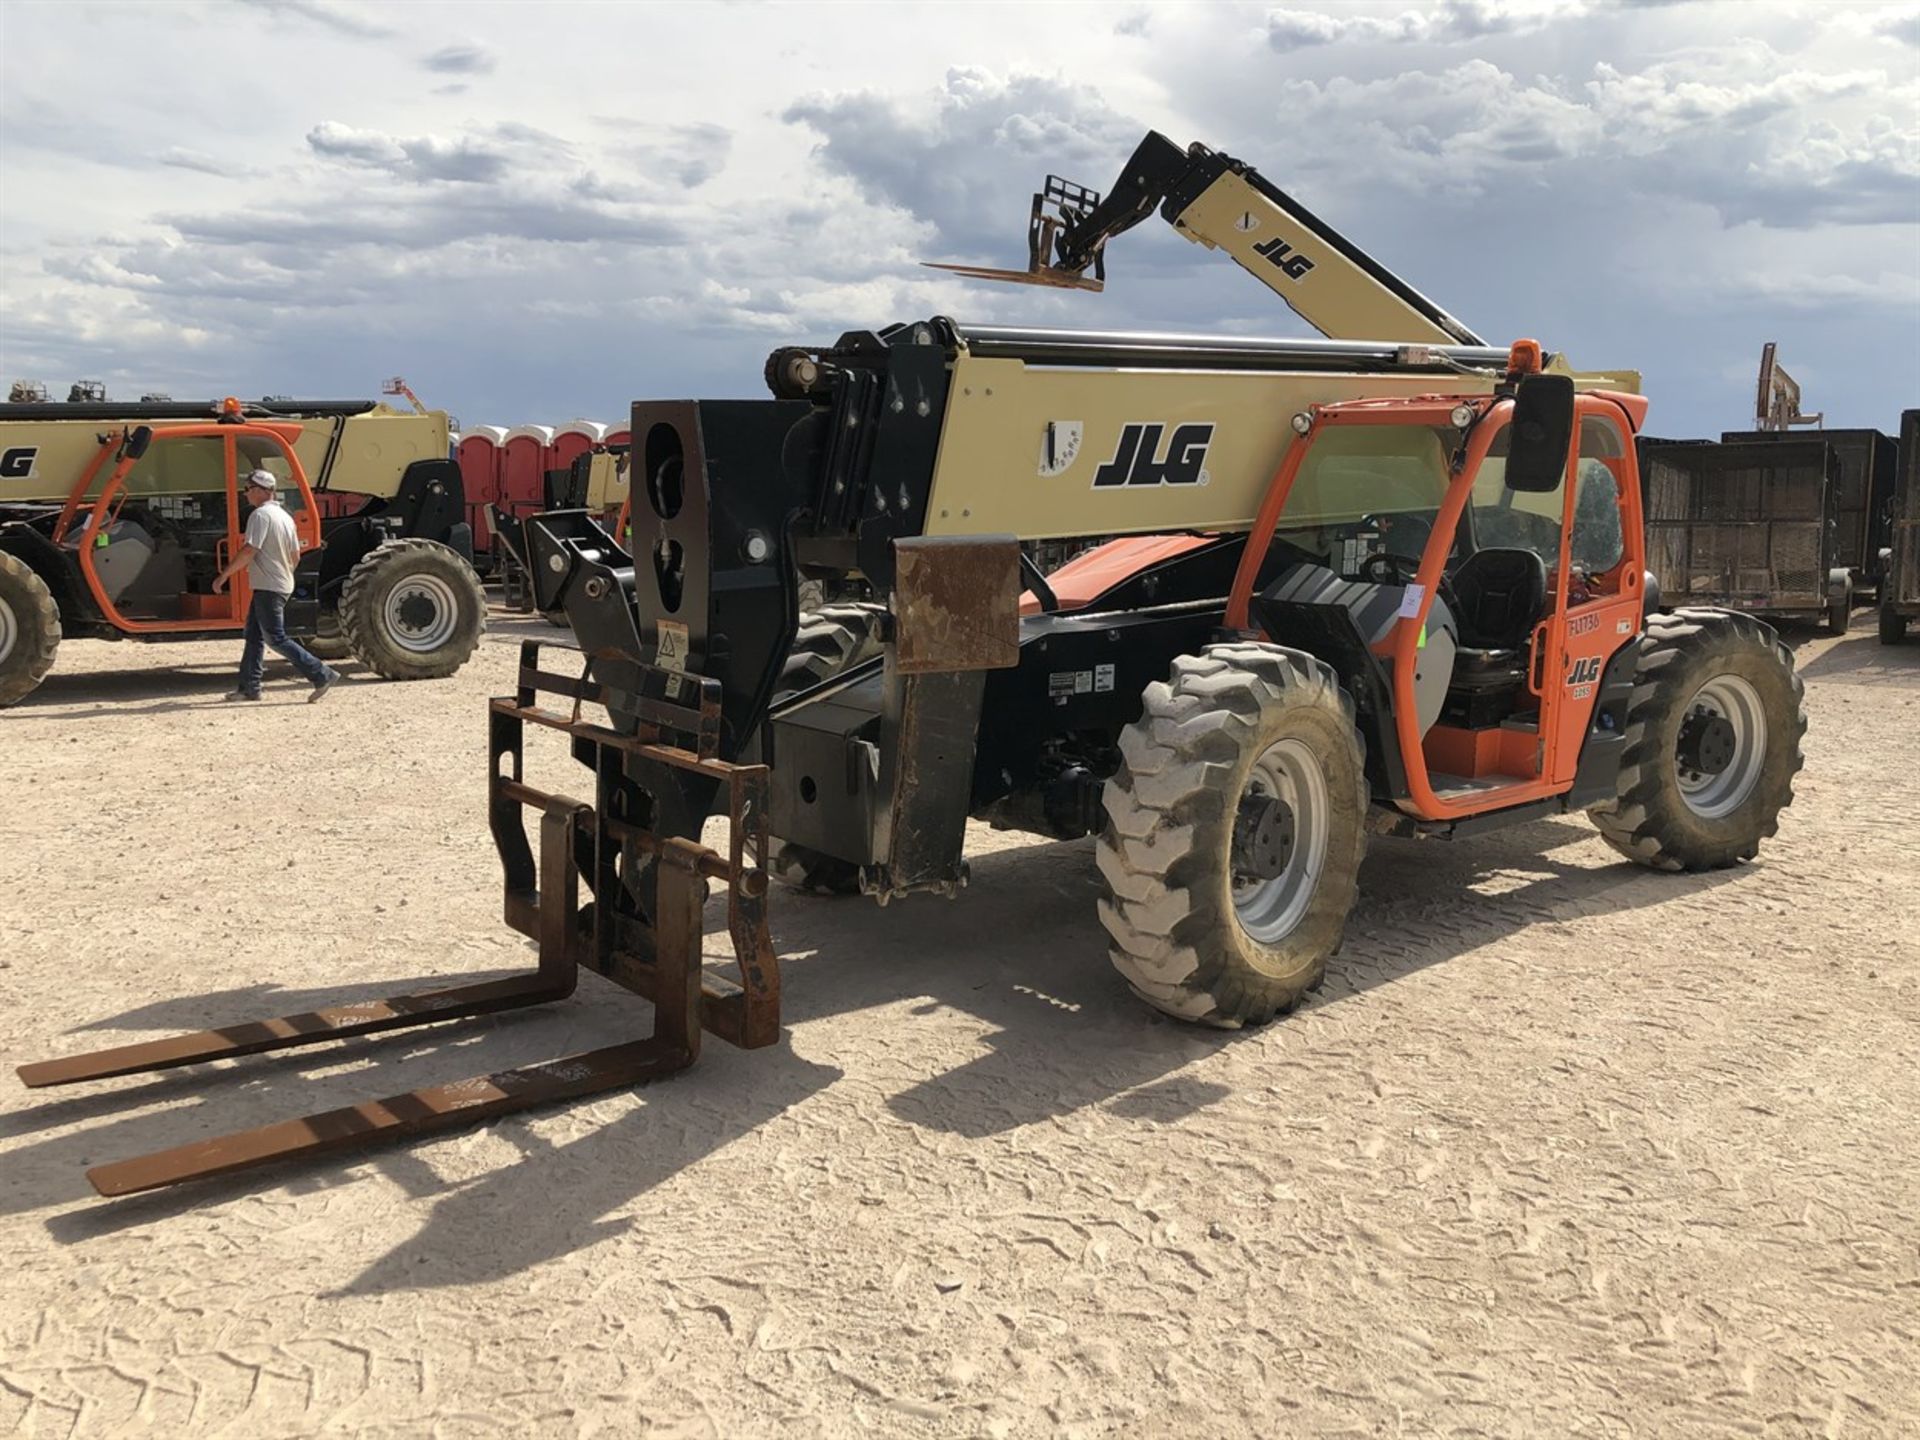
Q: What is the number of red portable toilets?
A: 4